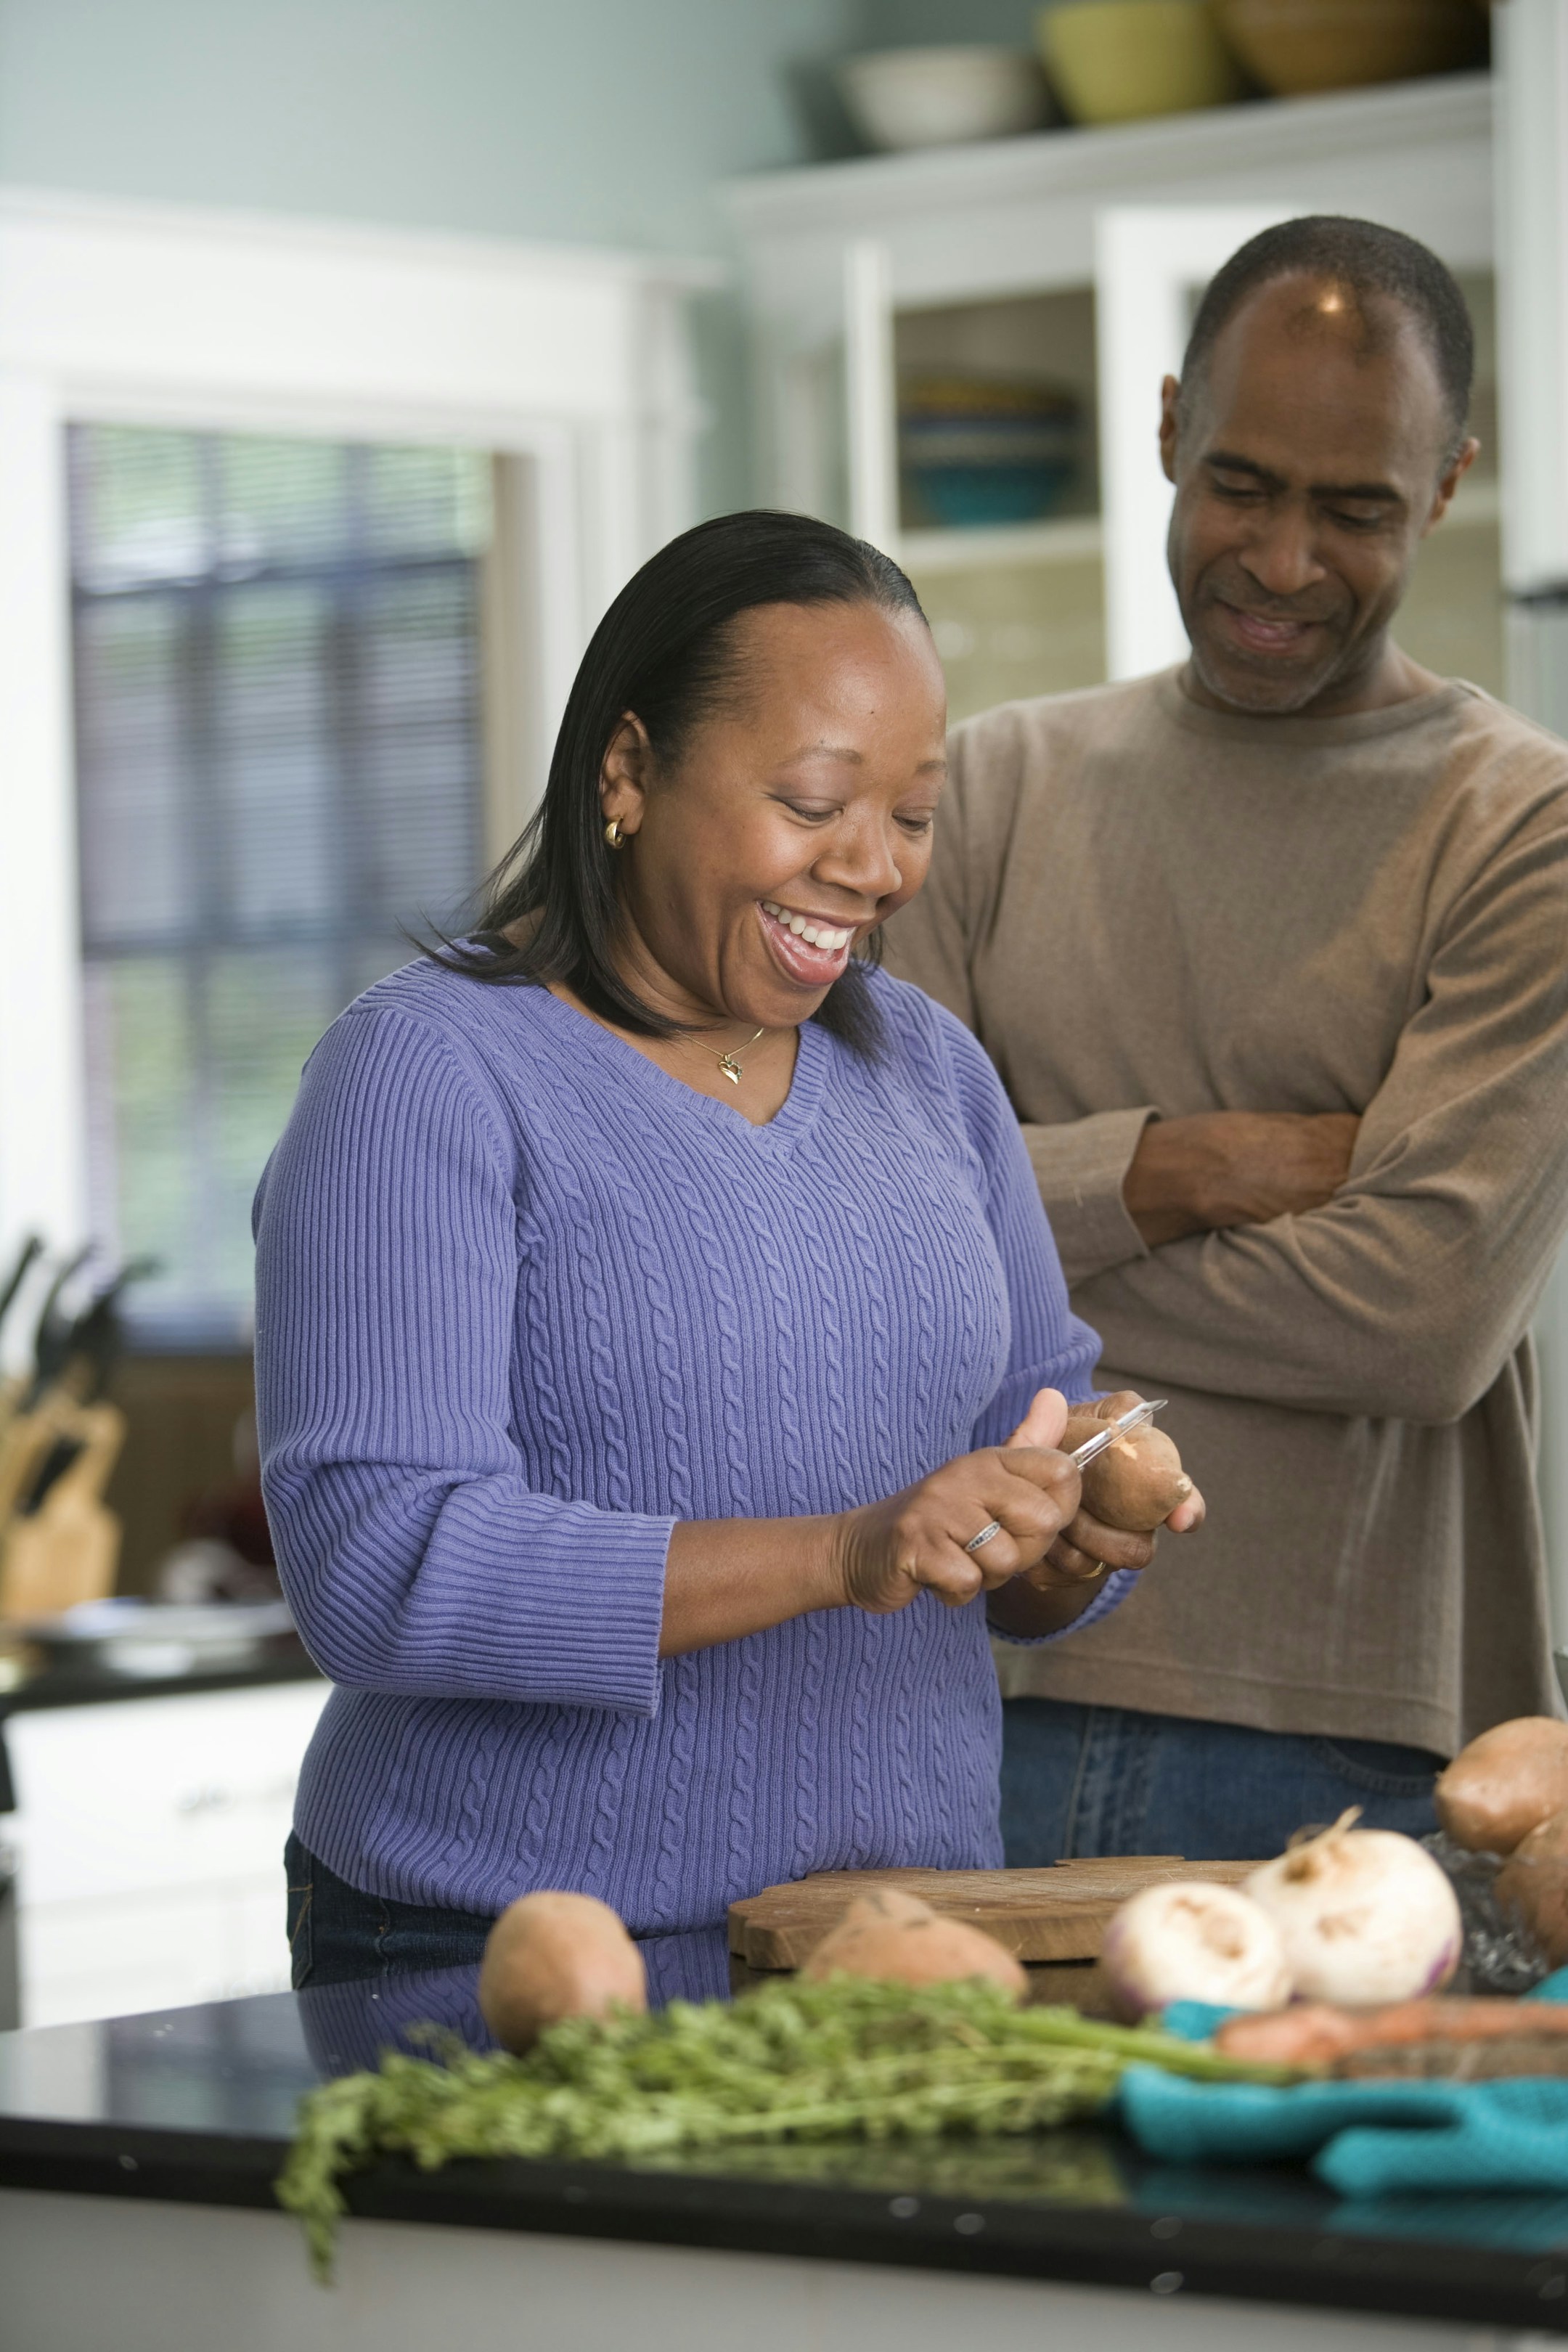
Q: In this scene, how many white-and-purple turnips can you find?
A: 2